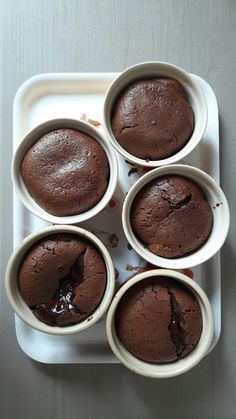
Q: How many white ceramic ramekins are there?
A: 5